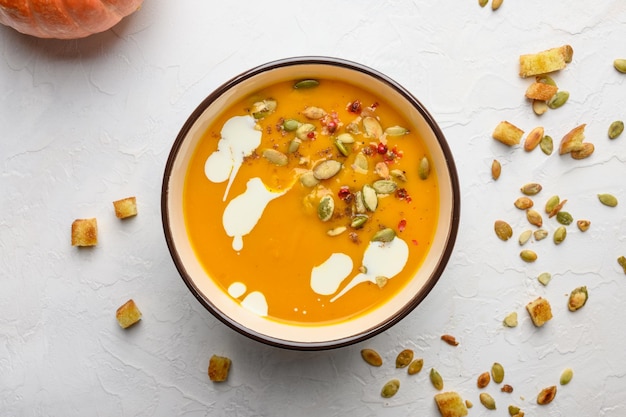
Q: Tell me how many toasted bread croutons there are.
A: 10